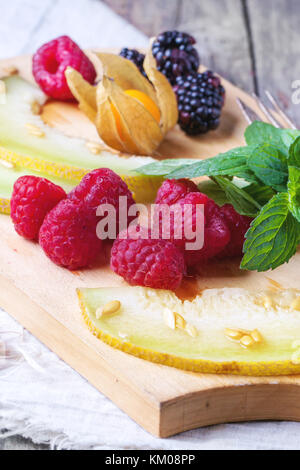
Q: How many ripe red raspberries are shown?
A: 8